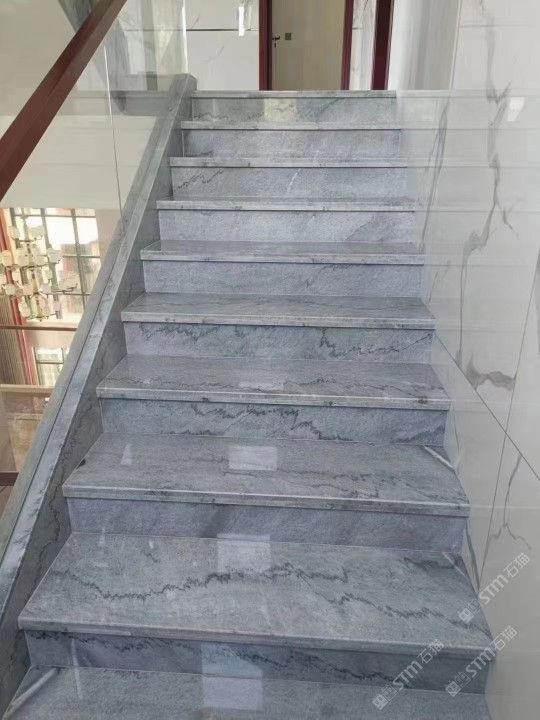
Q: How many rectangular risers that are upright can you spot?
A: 9